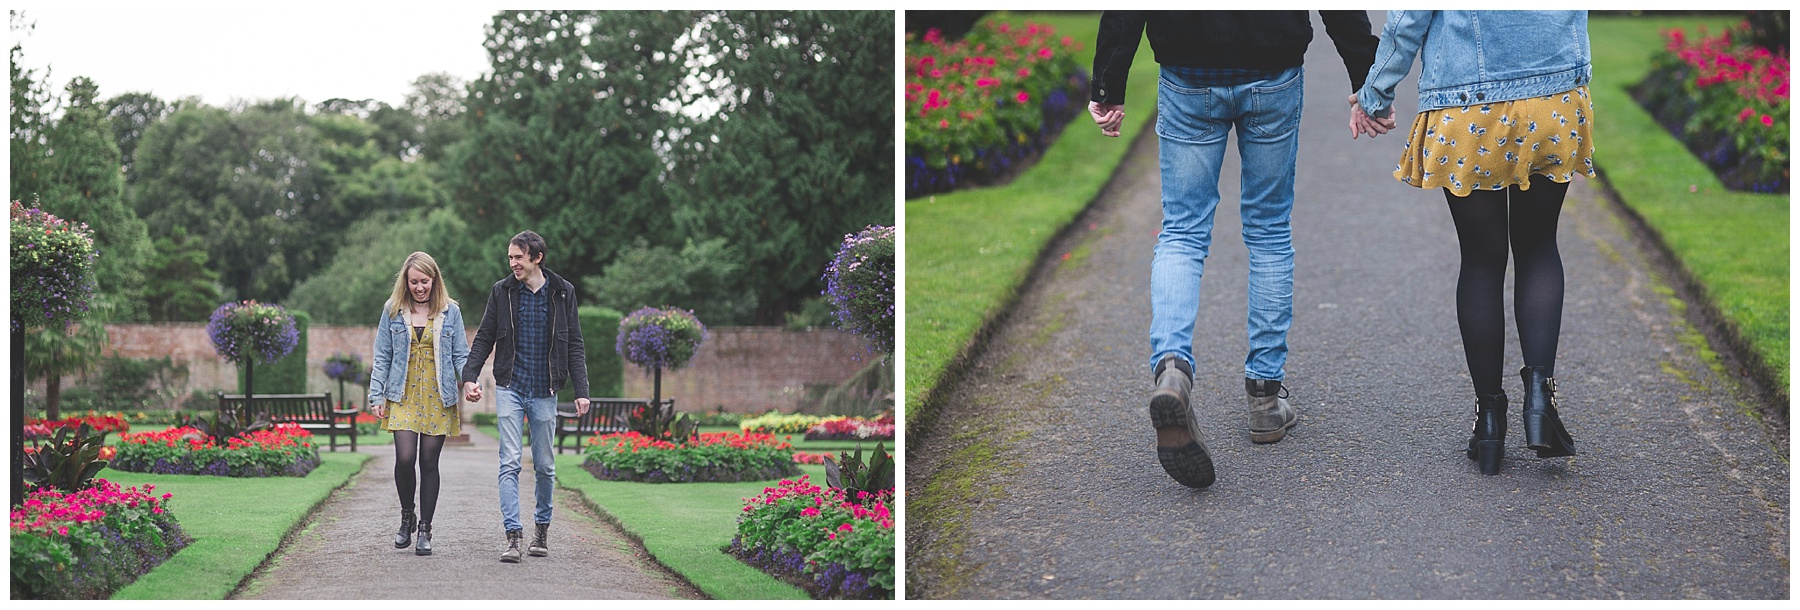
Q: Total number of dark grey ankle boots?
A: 4